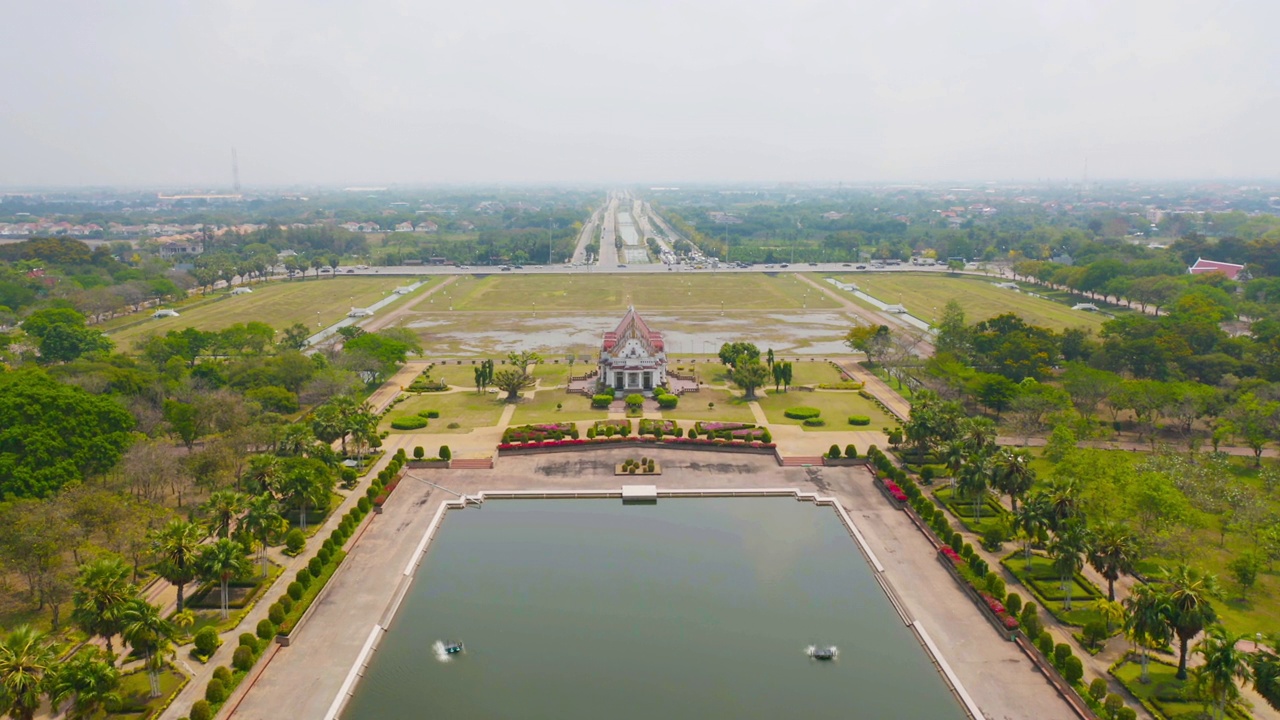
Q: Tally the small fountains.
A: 2